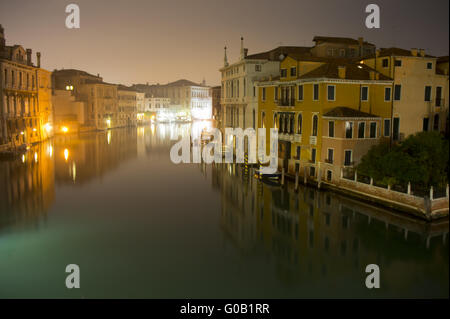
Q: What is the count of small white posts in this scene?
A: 7